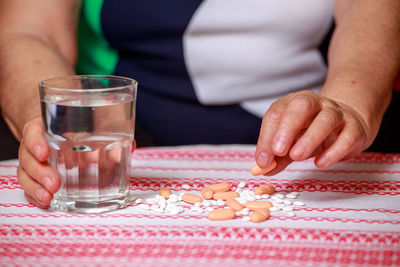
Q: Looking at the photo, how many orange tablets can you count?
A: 11